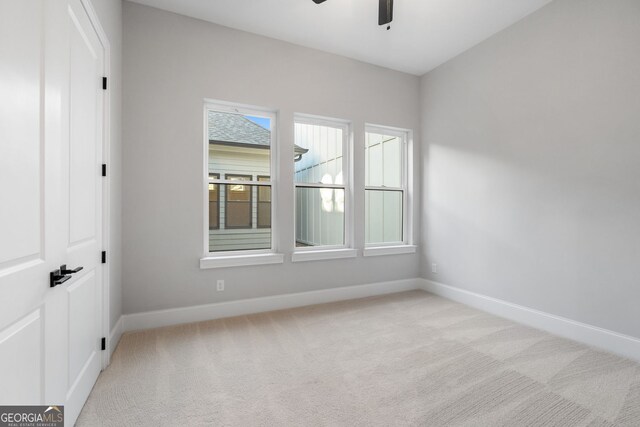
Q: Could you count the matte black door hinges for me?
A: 4